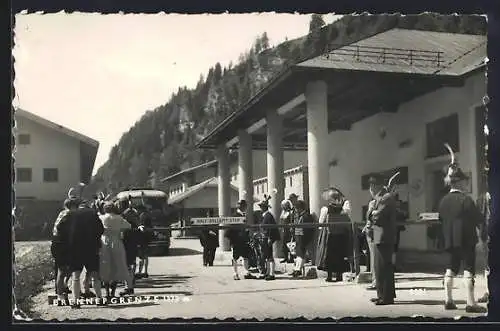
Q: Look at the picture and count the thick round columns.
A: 4